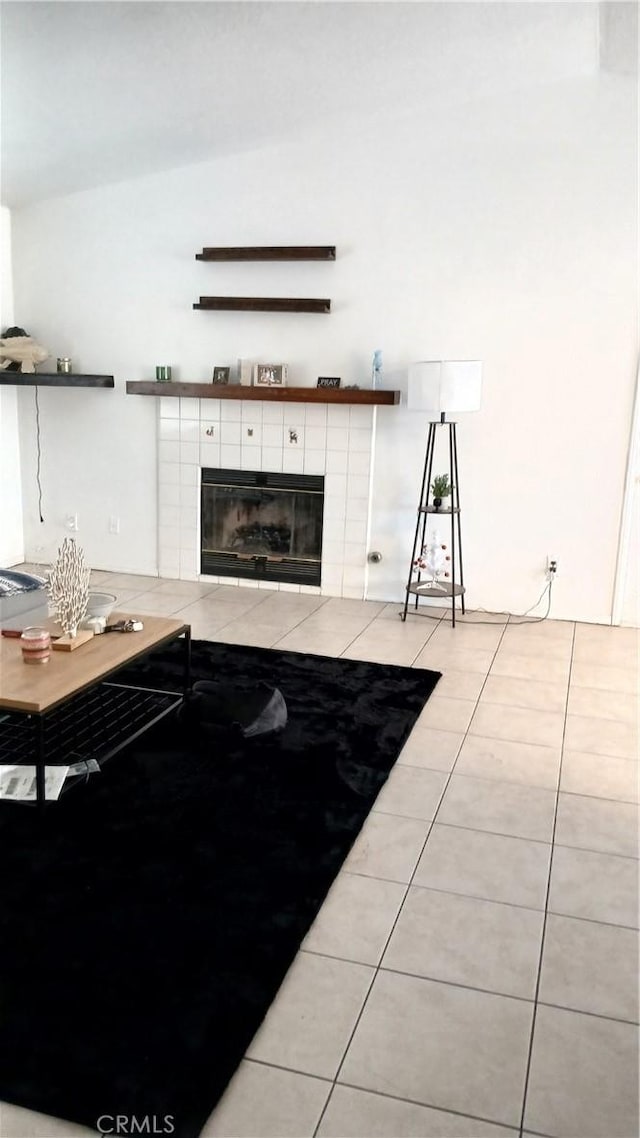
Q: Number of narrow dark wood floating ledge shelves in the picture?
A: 2